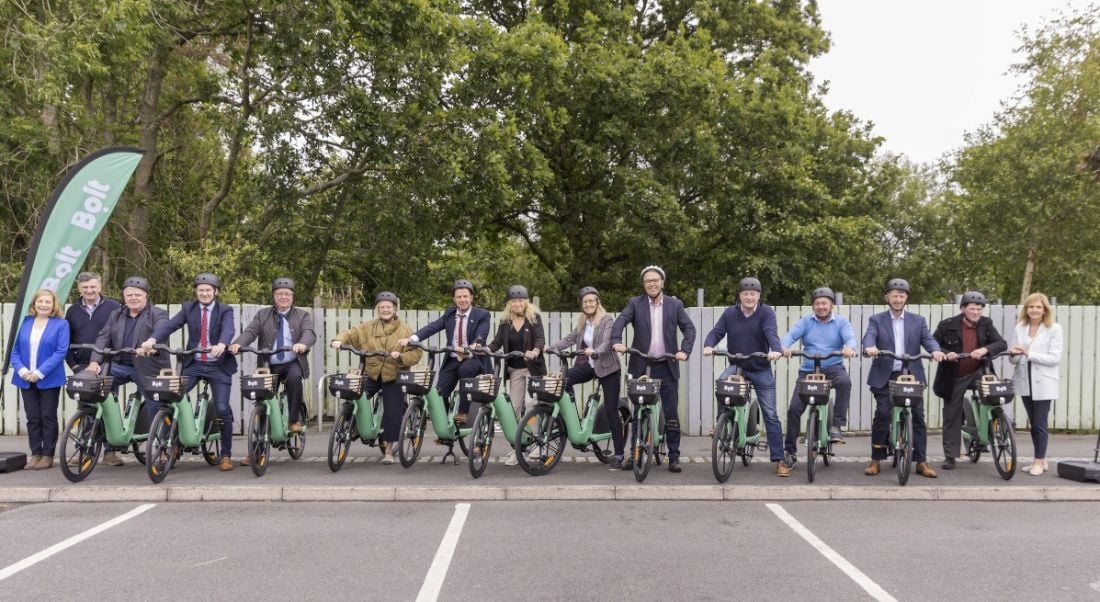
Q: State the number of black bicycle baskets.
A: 12